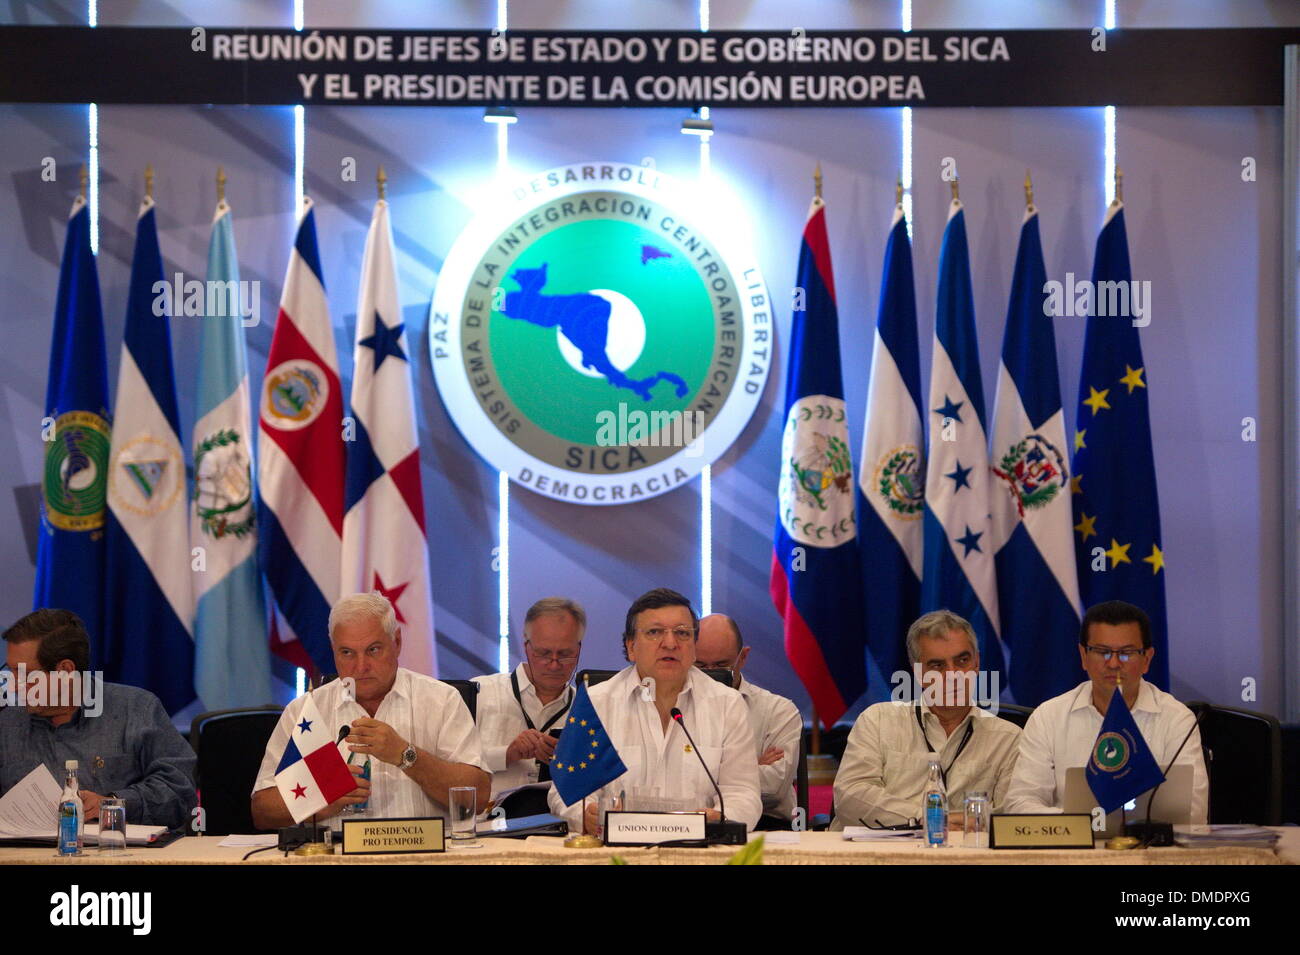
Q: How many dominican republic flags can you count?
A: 1